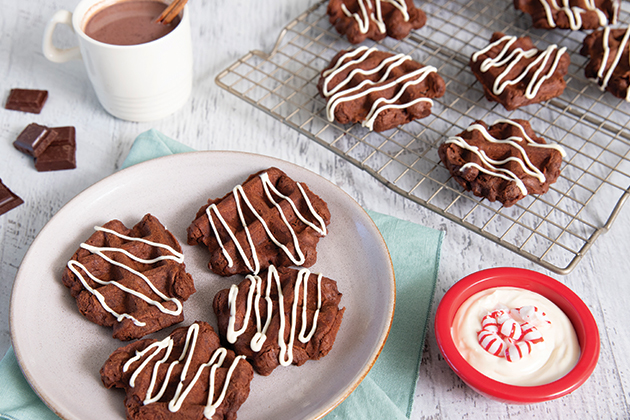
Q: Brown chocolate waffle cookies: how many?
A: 10